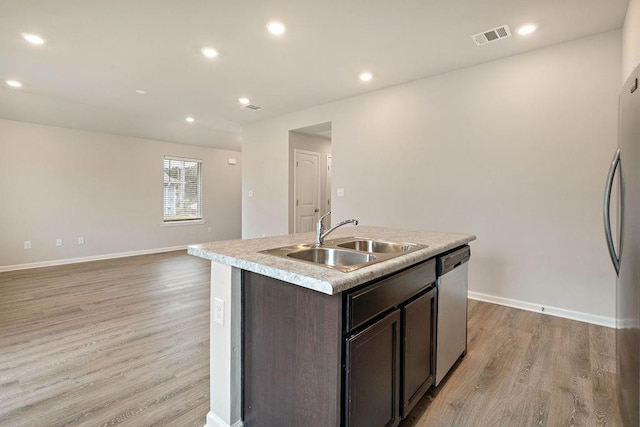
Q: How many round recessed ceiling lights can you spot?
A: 8